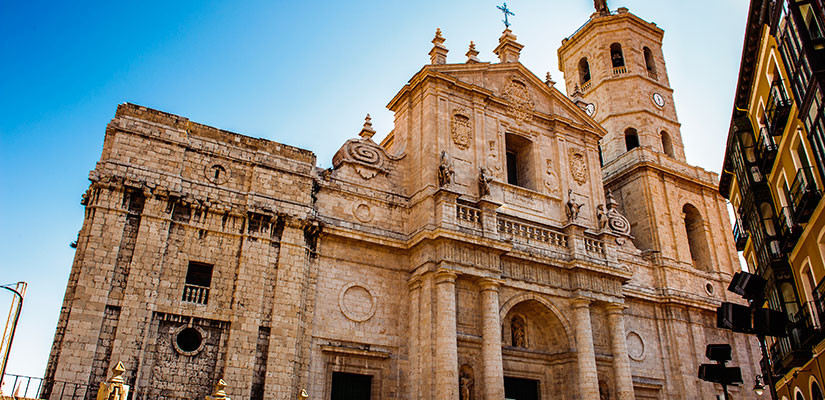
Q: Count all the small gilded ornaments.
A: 3